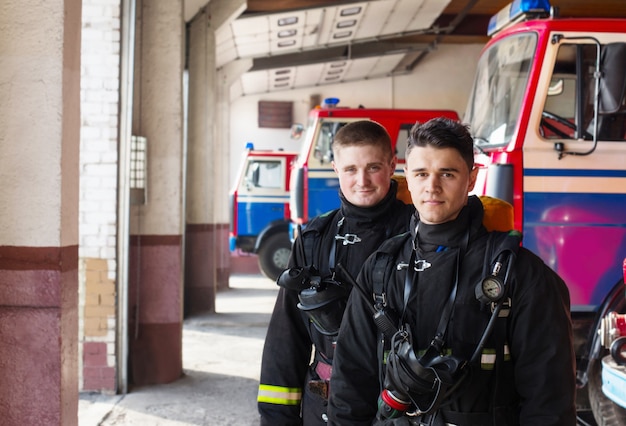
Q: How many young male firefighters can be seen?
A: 2